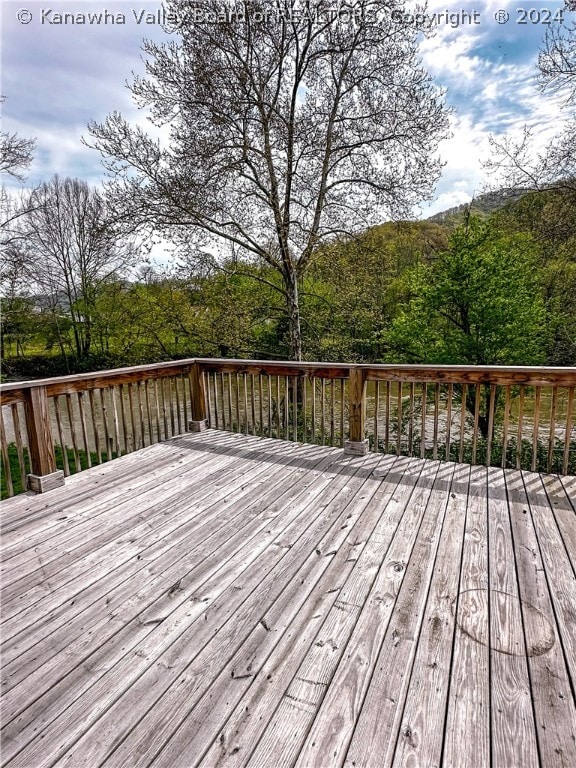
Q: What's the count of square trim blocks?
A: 3